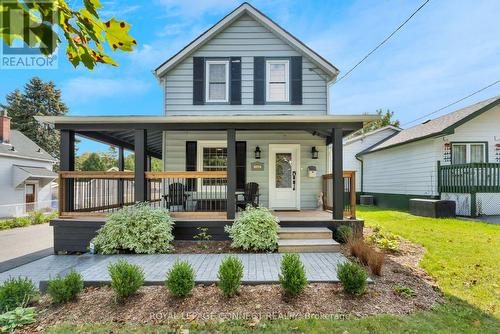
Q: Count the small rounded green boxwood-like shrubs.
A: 7